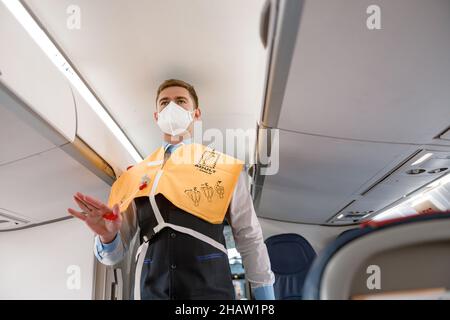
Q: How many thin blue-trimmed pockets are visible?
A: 2